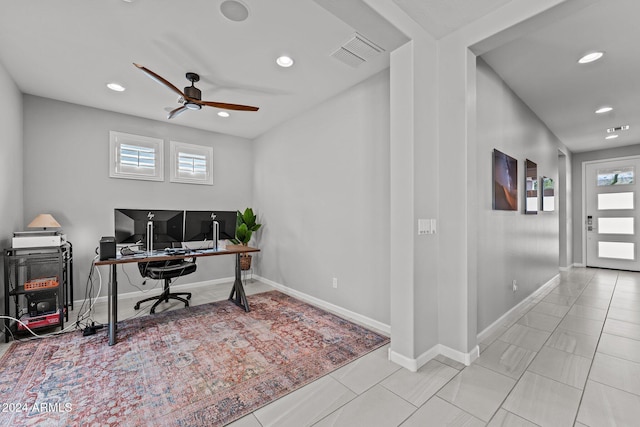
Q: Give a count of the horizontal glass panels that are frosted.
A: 3